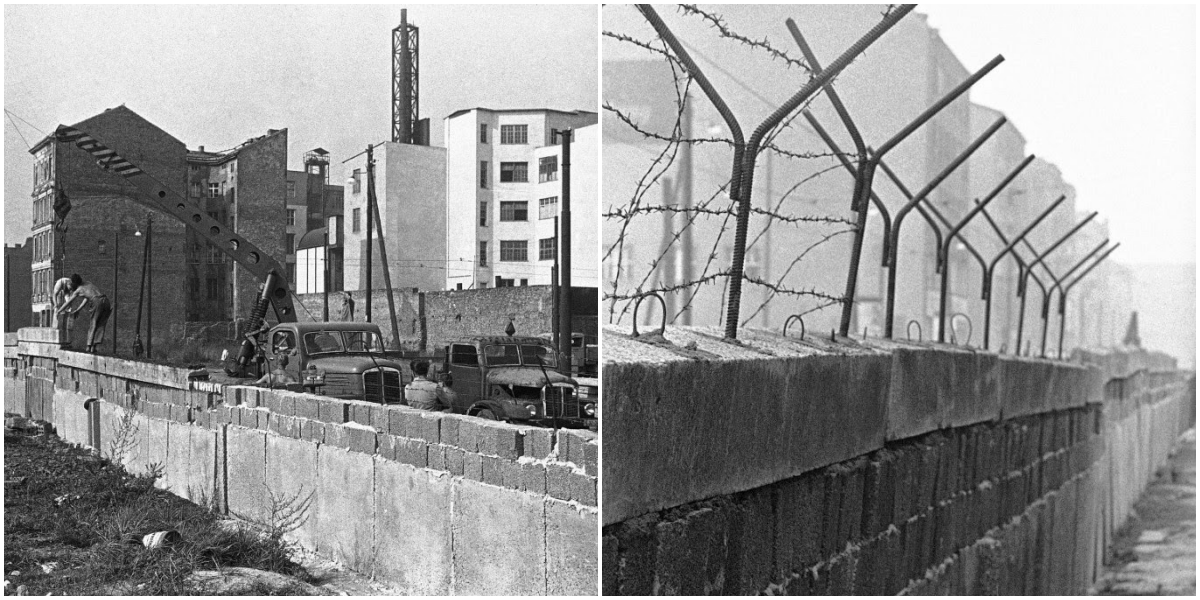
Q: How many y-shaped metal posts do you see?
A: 8